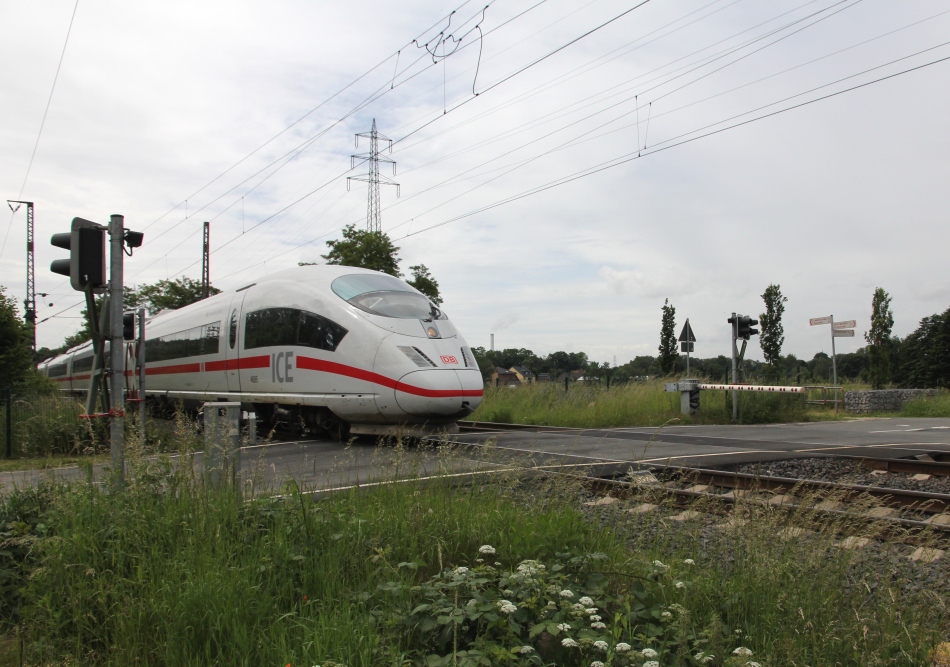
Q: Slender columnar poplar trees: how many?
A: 3